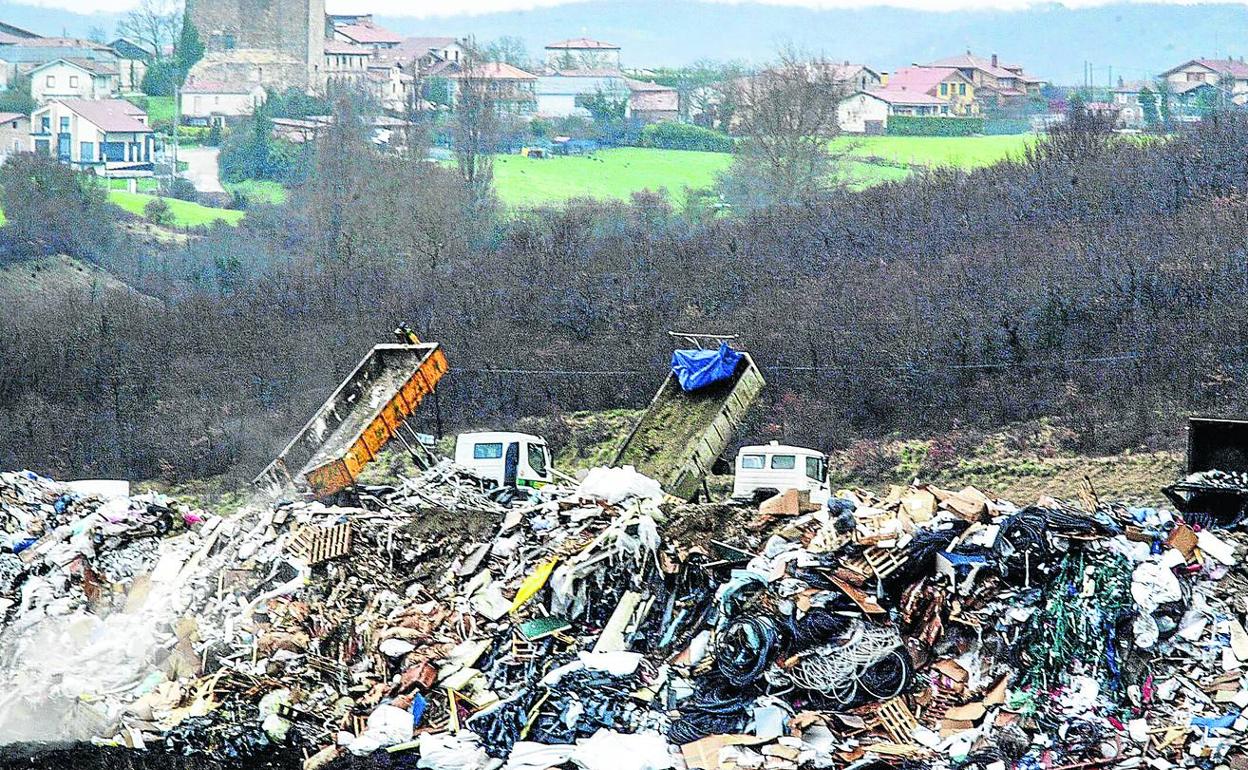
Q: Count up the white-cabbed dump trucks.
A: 2